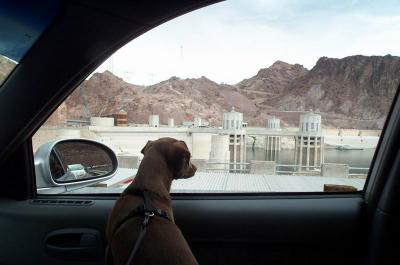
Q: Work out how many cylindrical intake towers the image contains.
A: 3